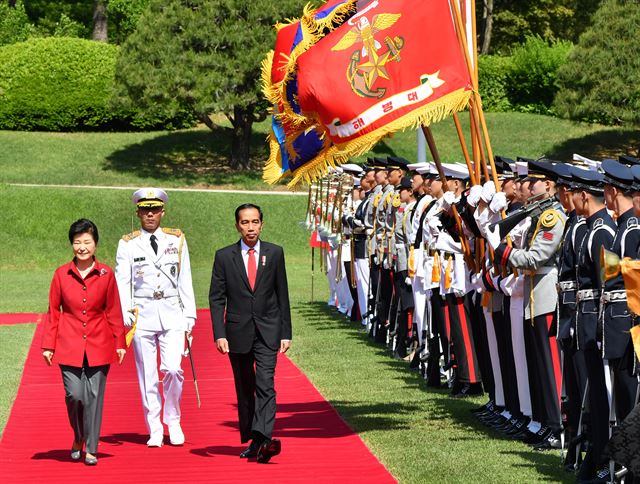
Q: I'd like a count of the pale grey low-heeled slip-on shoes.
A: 2